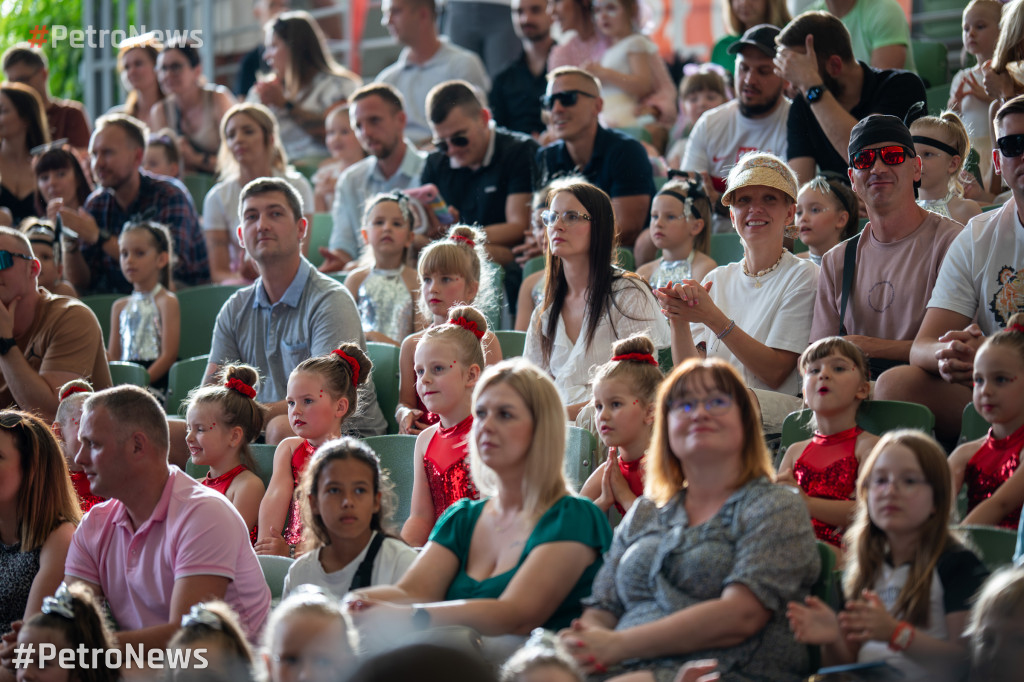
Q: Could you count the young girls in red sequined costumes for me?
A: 8